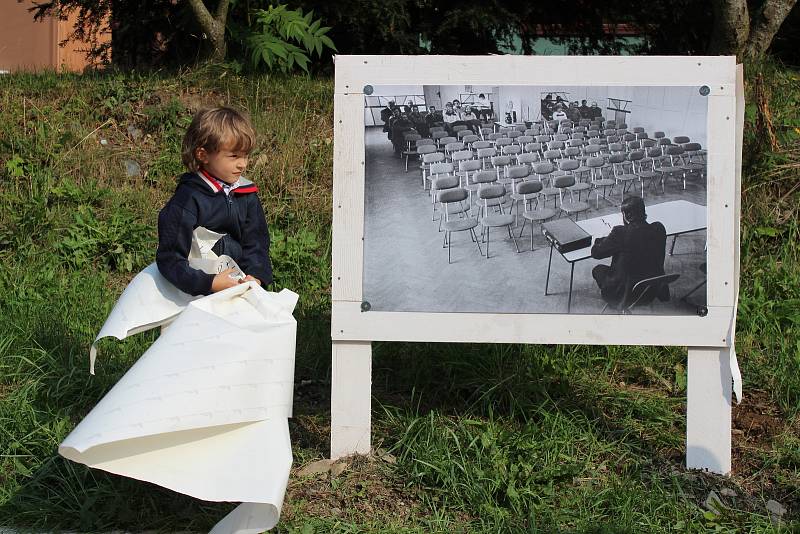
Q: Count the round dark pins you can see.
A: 4